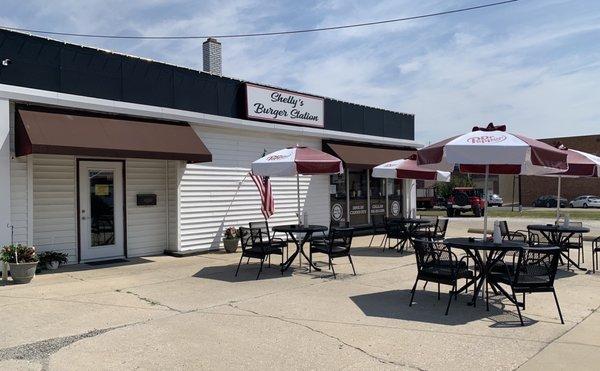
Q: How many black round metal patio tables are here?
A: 4